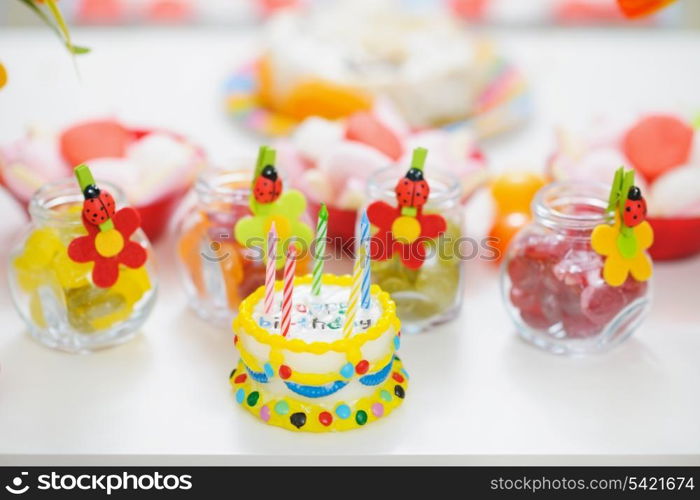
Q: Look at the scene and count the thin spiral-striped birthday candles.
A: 5